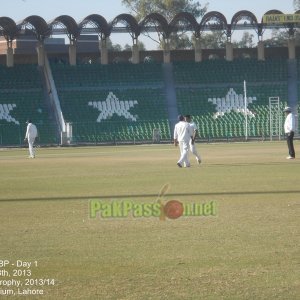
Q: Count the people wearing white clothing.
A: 4